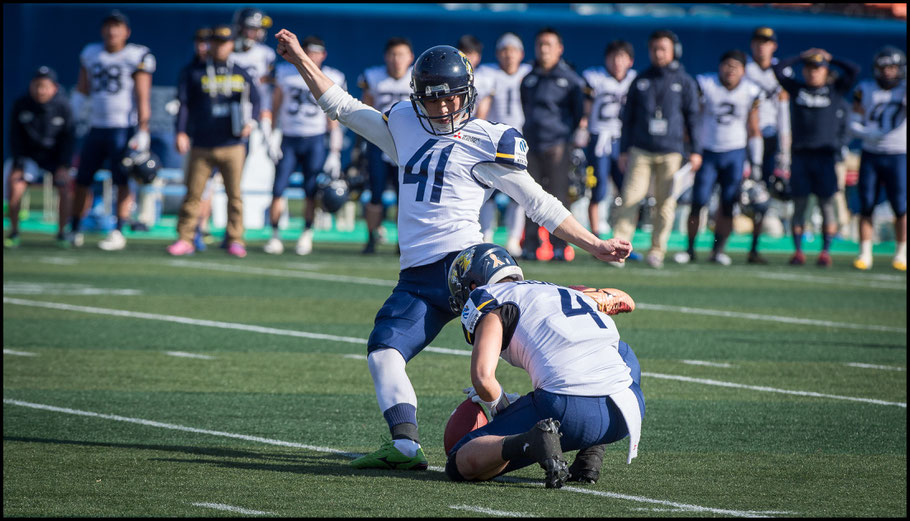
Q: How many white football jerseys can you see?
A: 12